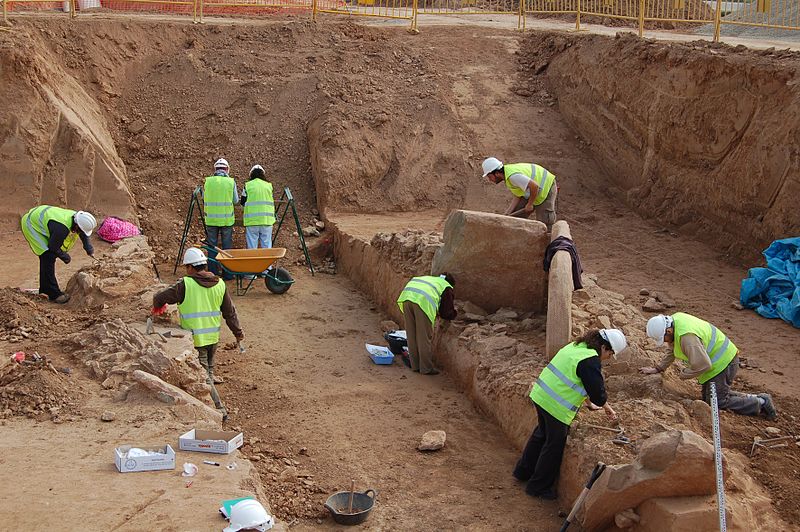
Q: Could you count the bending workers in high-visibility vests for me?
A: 5